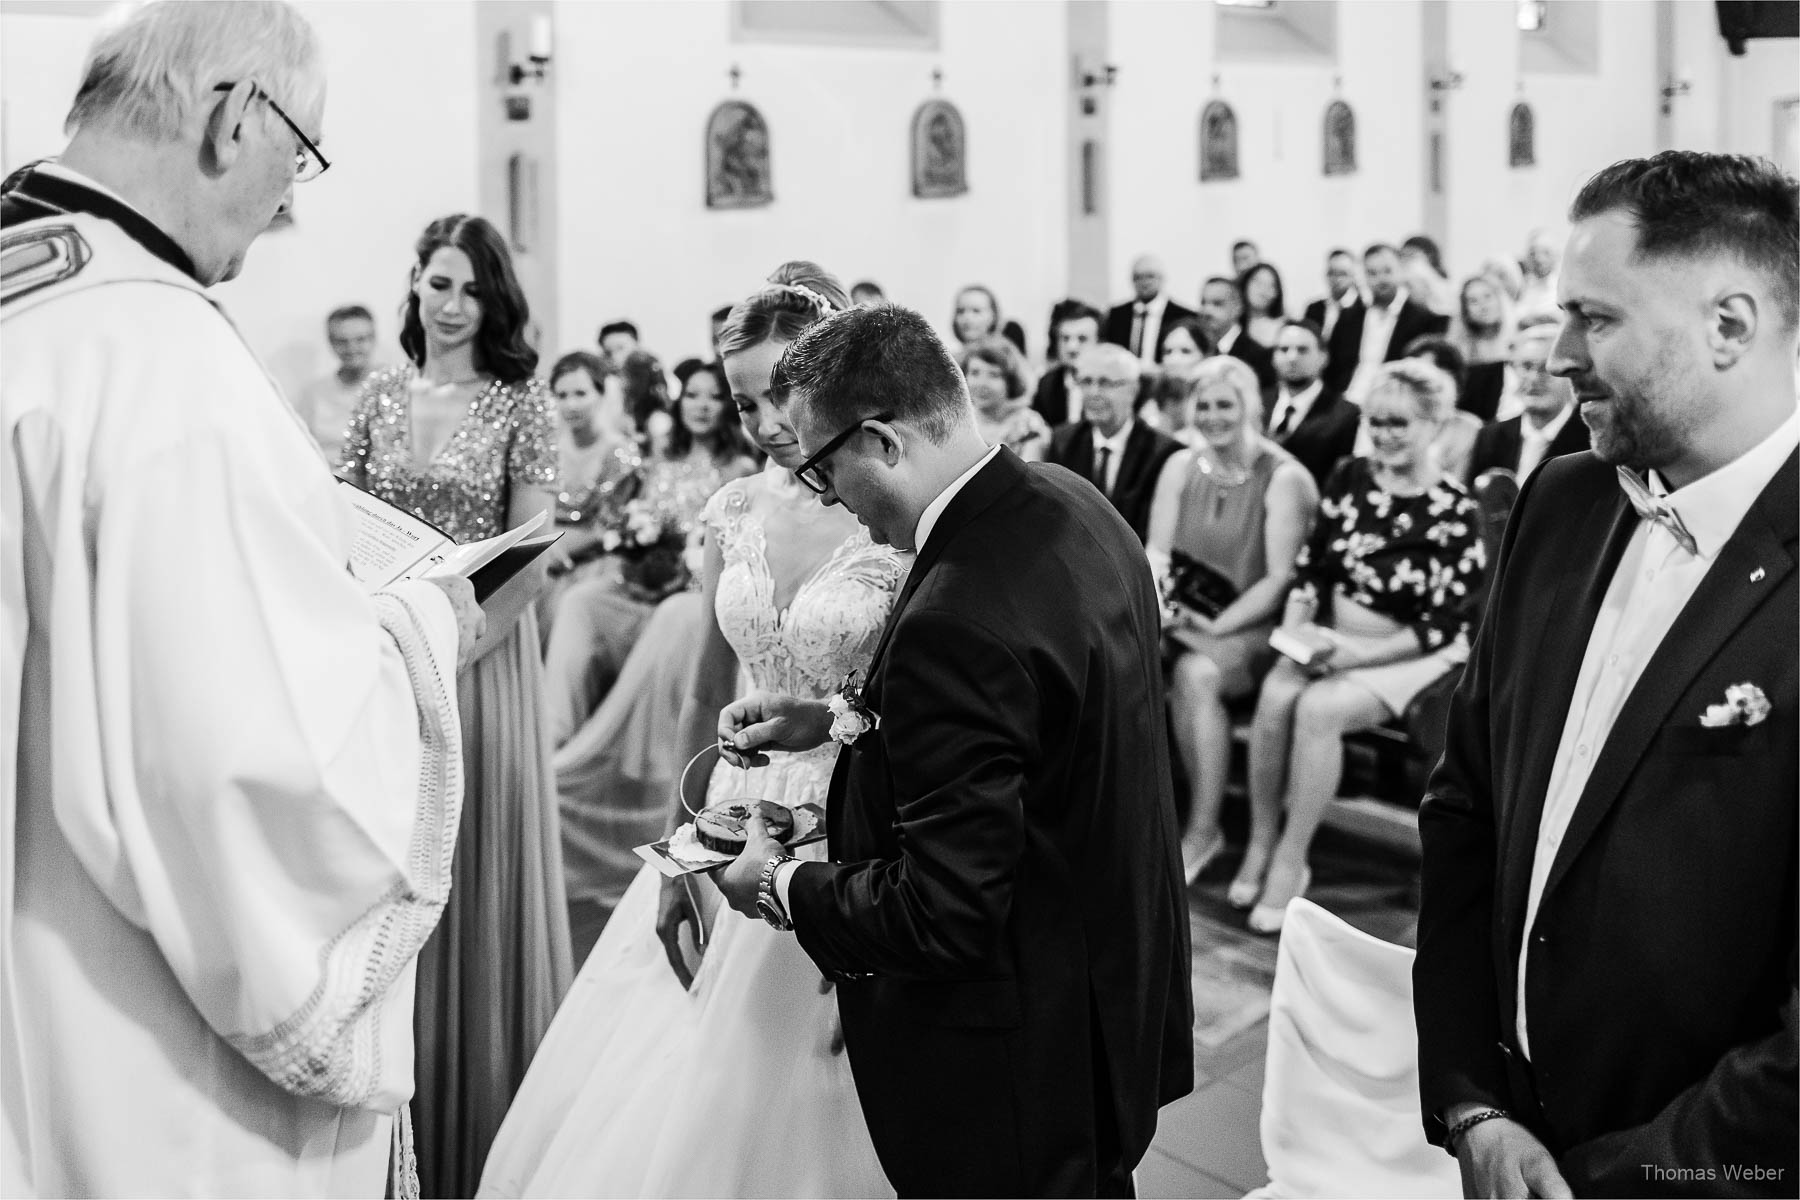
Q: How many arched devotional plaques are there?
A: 5